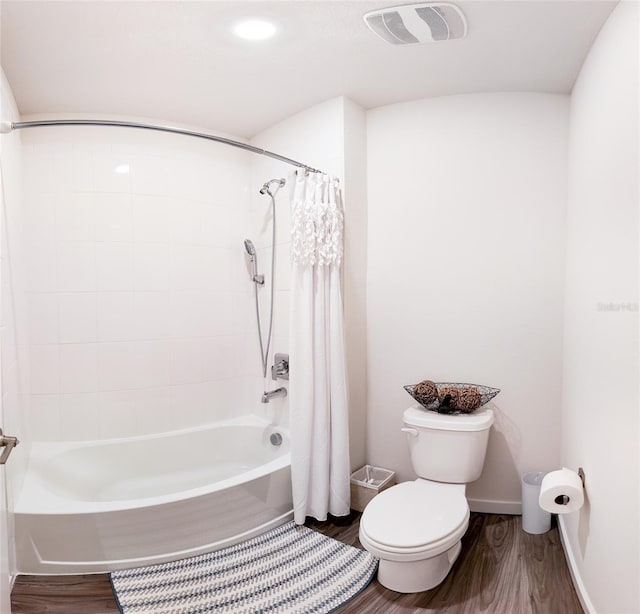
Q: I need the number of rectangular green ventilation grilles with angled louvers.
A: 0